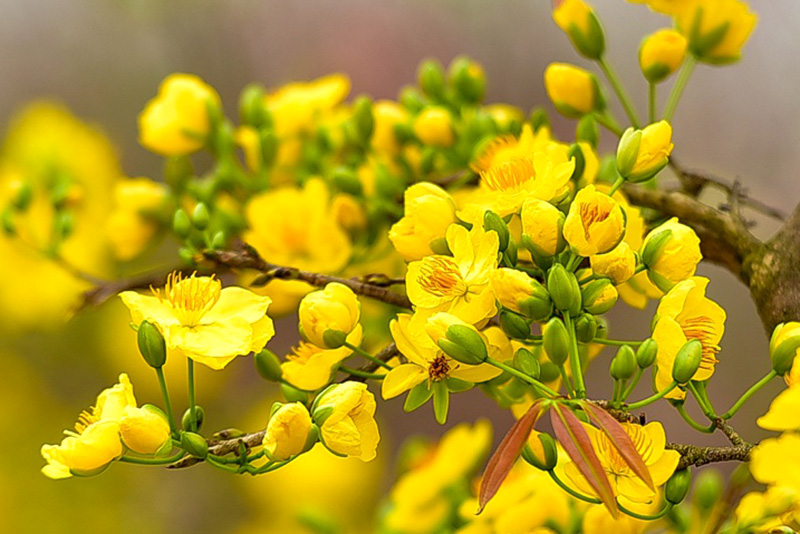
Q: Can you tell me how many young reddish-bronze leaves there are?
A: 3